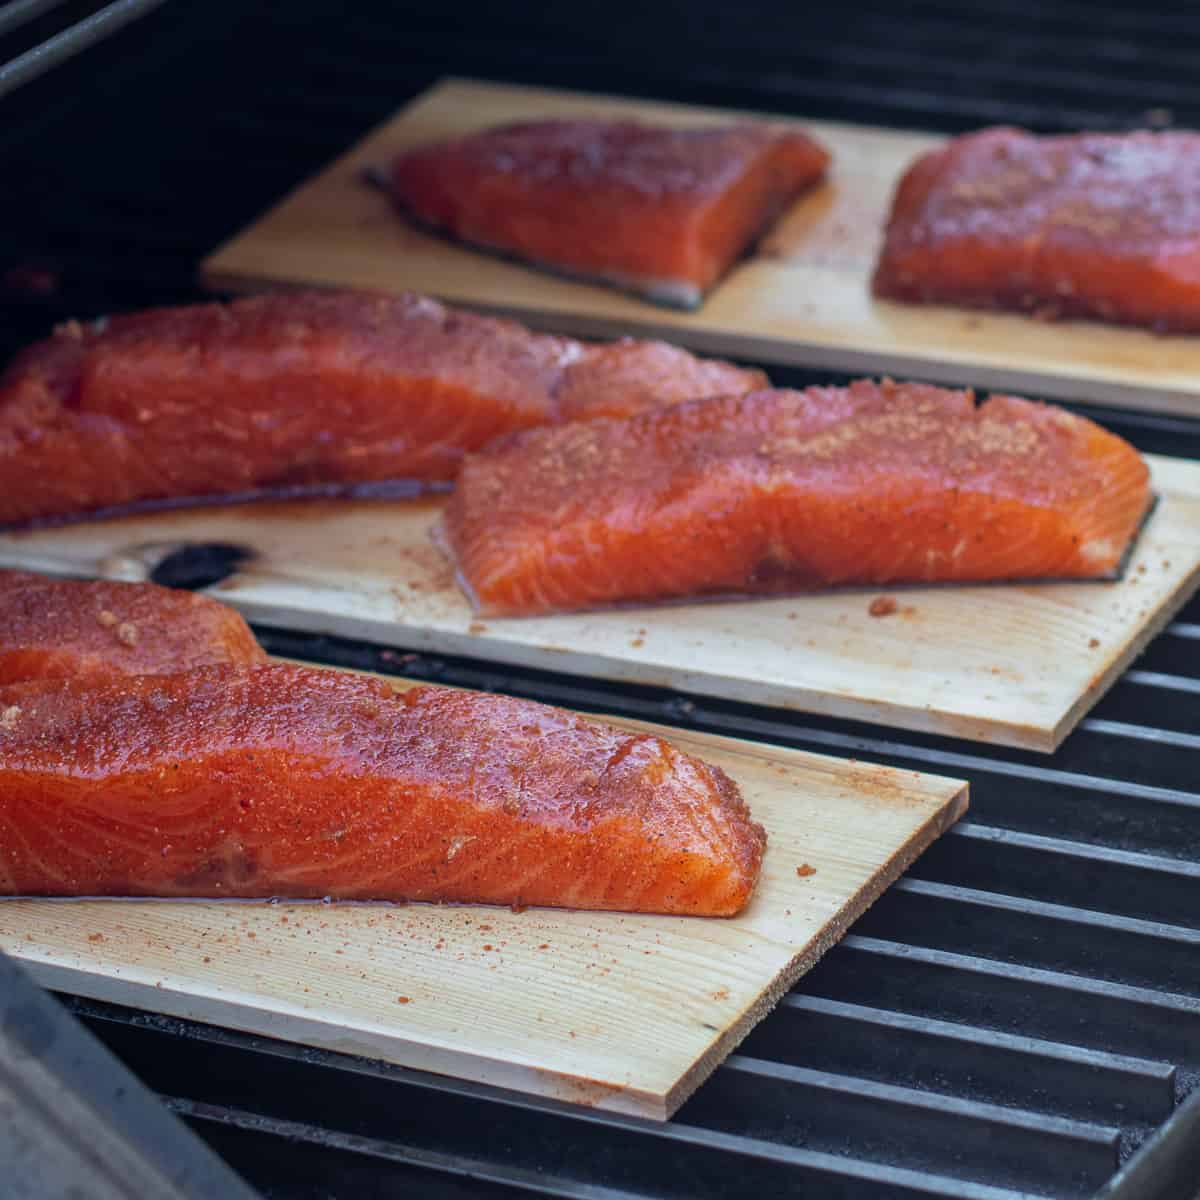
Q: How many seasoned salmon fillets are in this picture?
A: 6